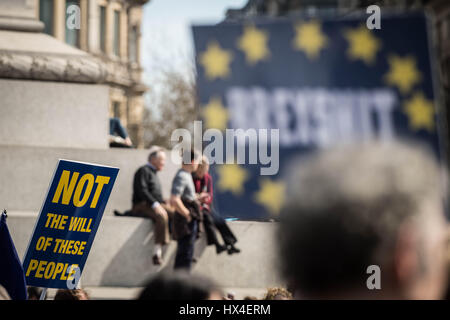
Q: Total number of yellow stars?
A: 9